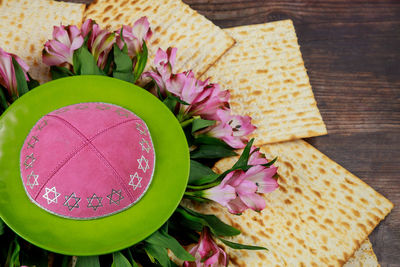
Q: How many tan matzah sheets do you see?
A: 5